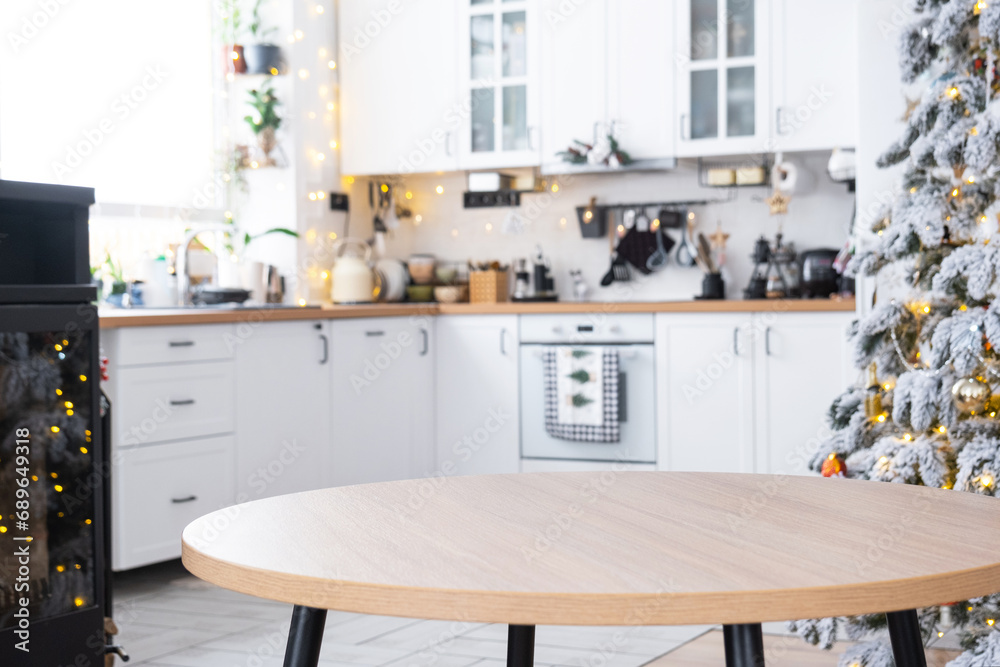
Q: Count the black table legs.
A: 4